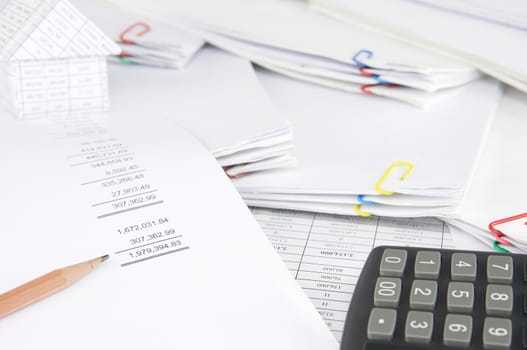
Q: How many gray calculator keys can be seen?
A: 12